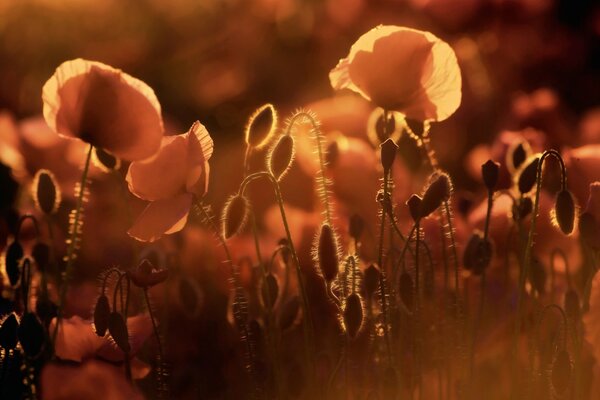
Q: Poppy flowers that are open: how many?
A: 3